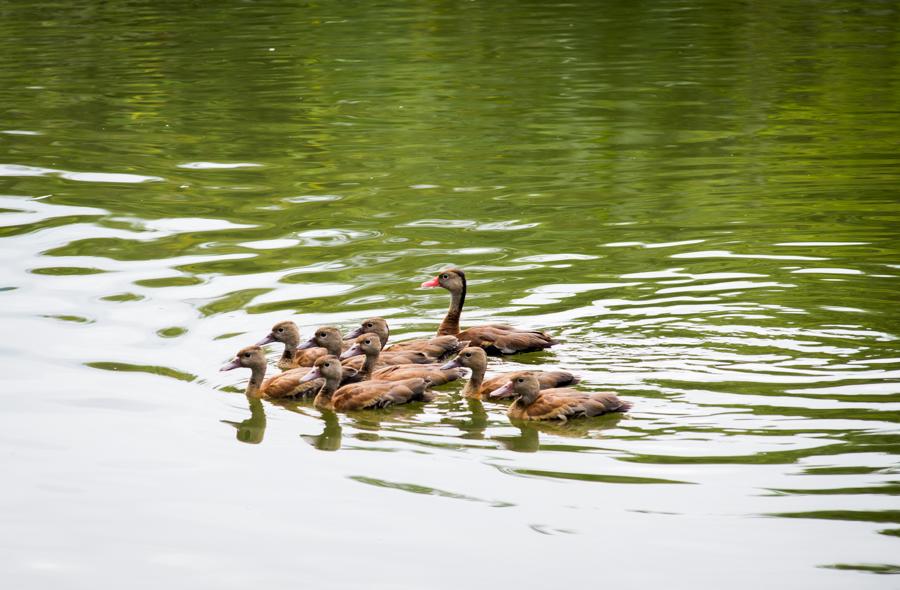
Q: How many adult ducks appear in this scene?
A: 1